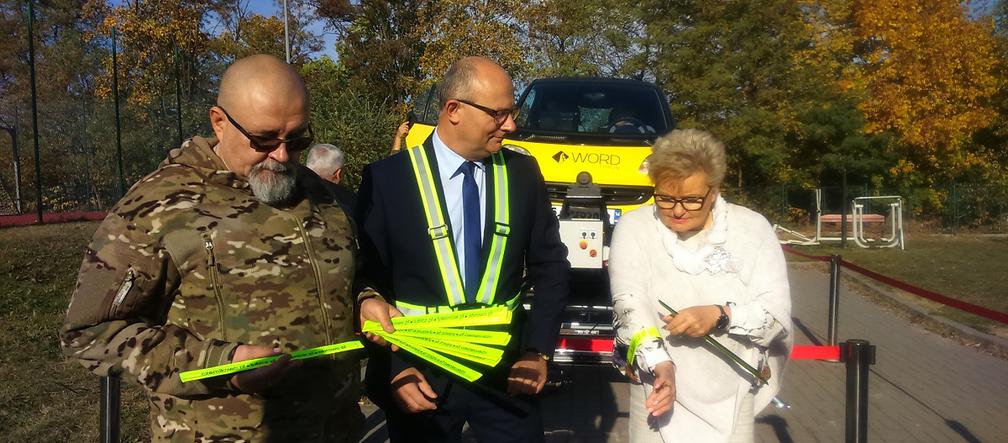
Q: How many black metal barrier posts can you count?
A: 3